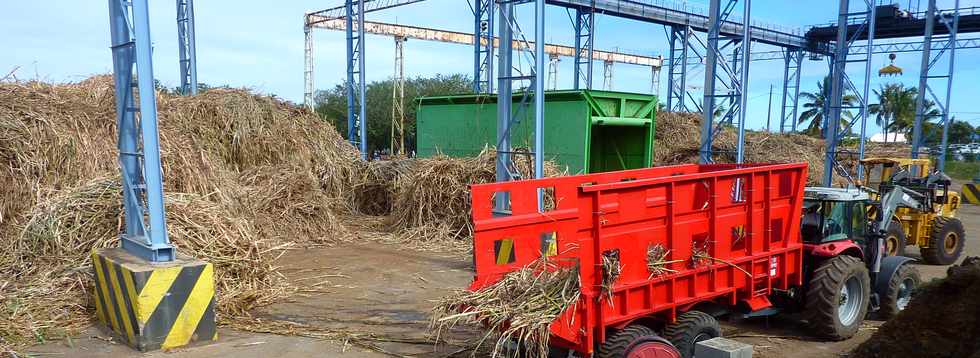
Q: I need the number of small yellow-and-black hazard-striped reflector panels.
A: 2